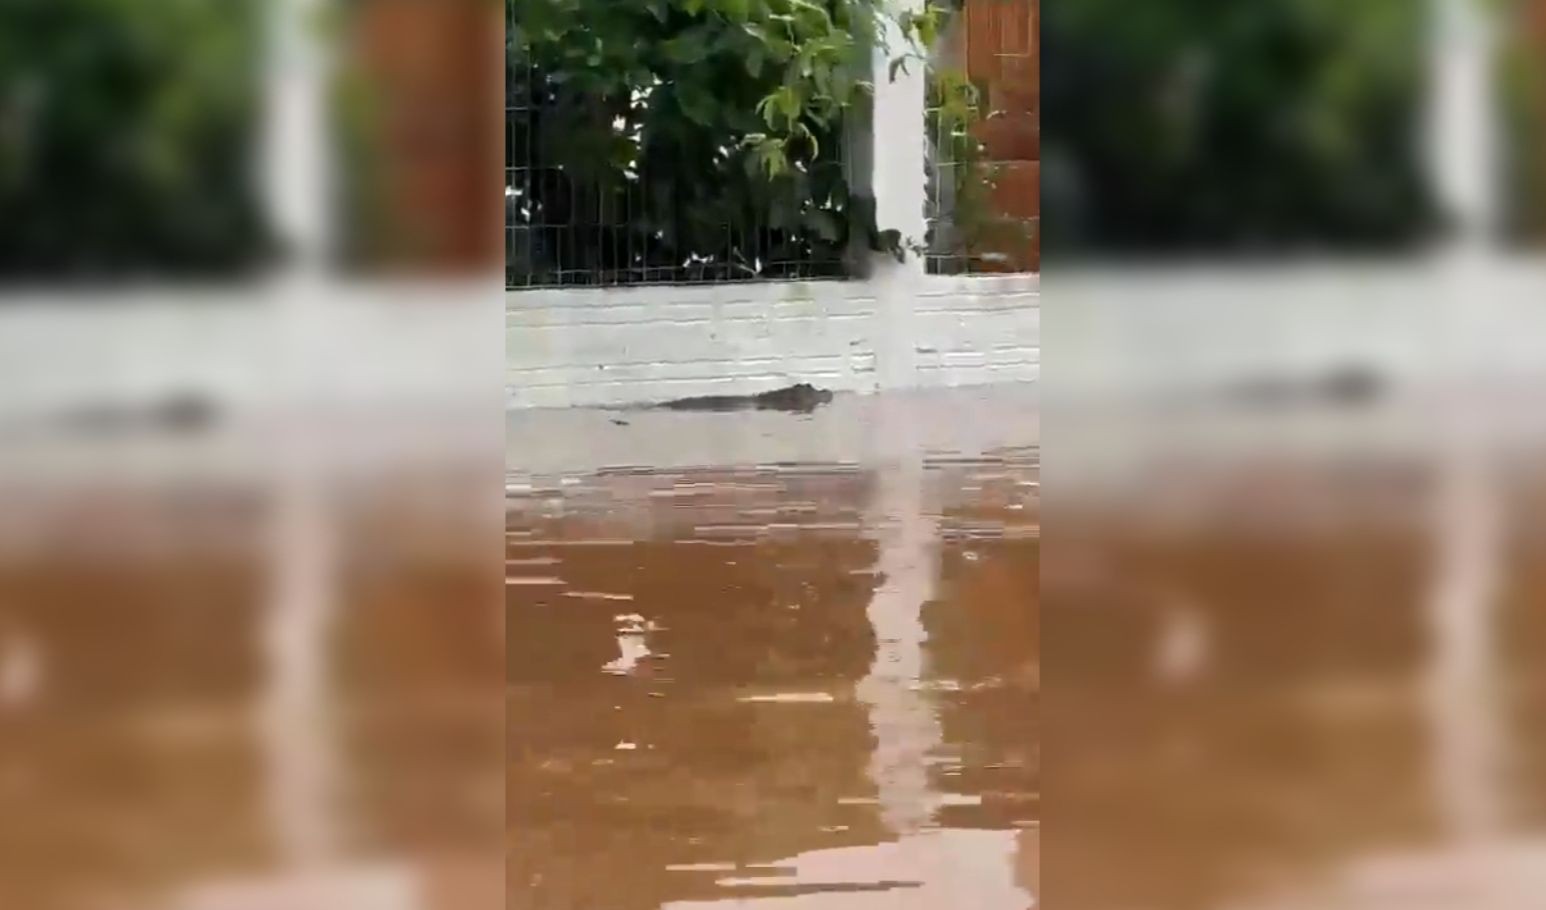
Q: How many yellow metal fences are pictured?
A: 0